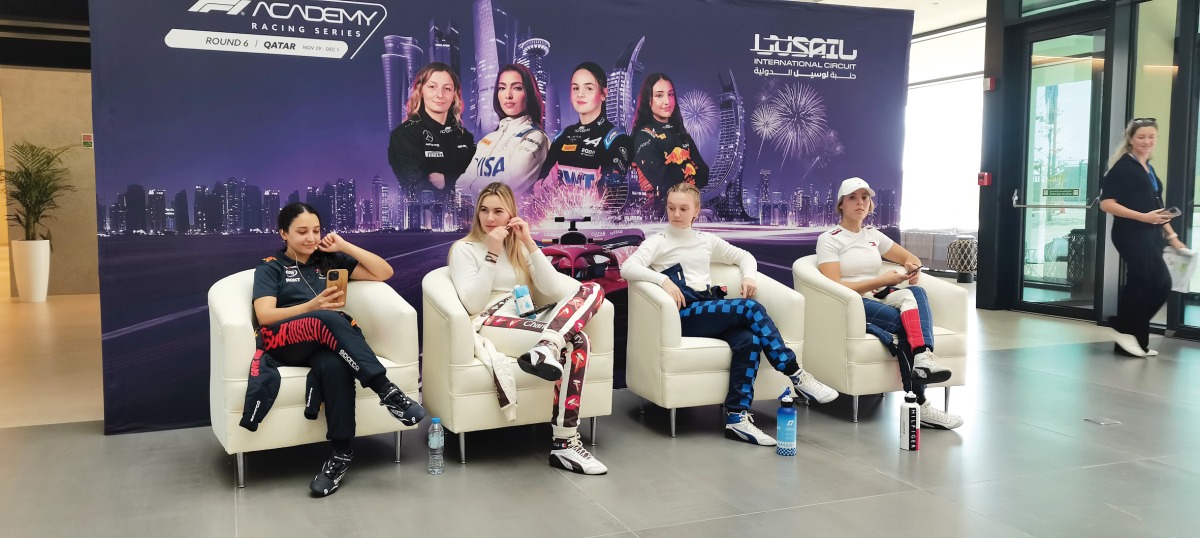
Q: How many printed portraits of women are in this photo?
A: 4